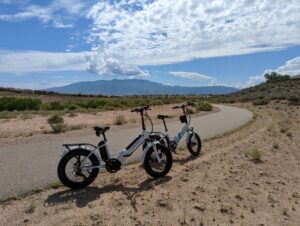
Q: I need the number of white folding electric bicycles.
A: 2